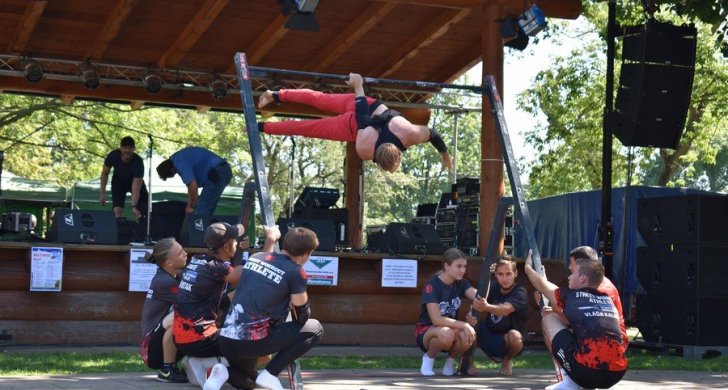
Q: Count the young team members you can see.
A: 8